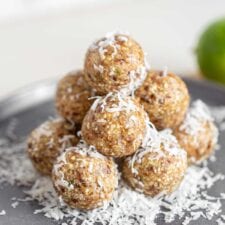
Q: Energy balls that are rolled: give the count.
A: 8